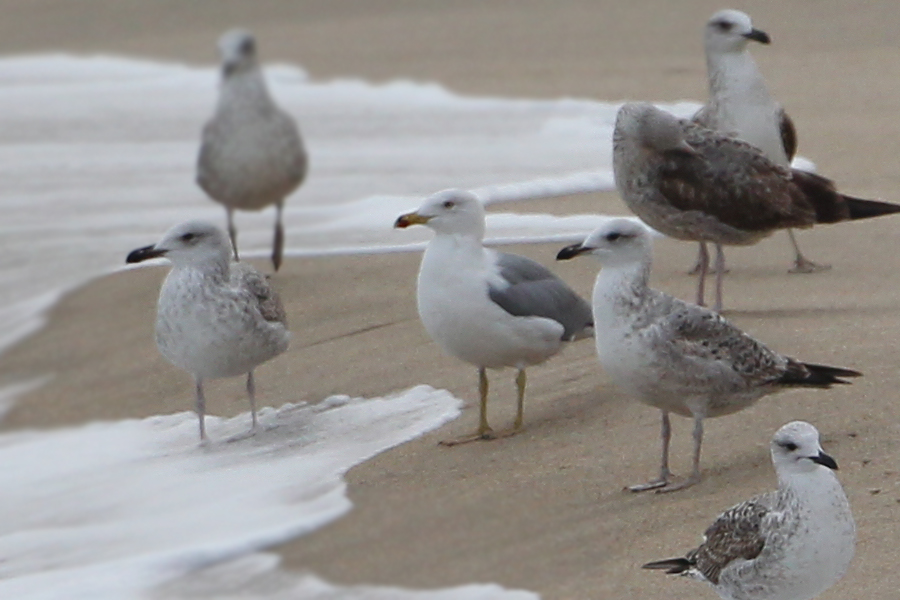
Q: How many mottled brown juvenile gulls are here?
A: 6